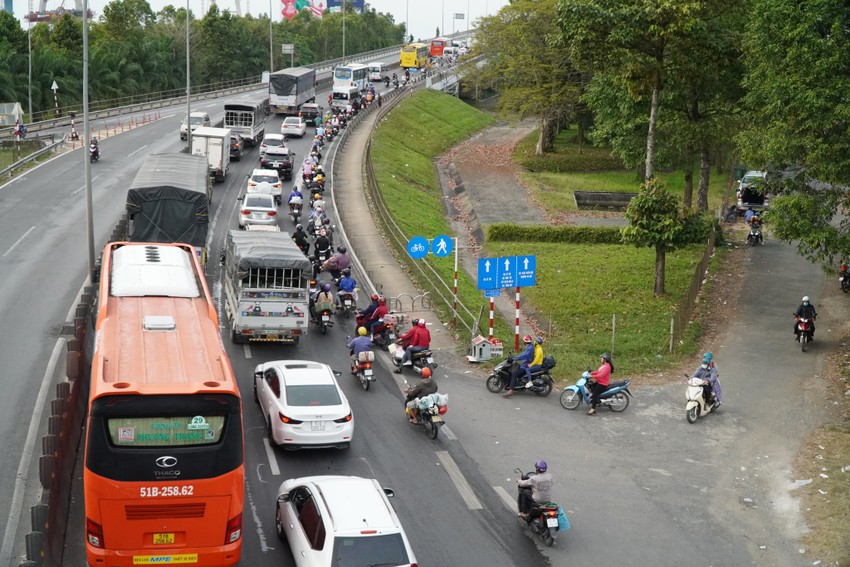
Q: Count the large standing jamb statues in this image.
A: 0